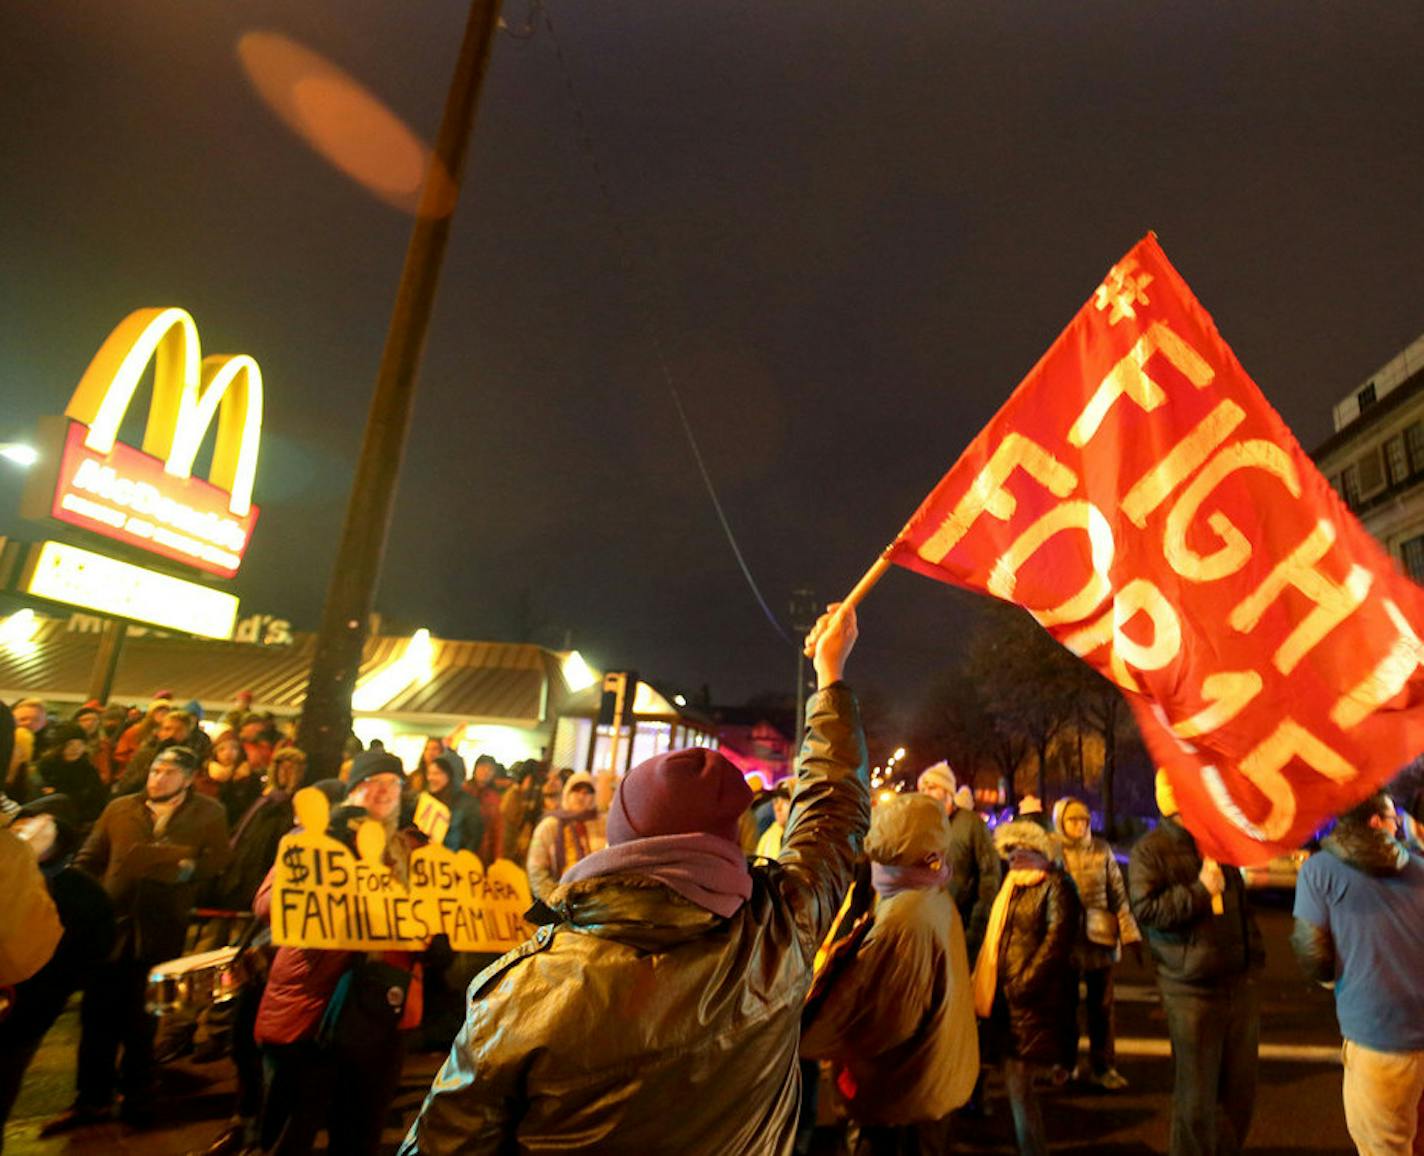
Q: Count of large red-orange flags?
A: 1